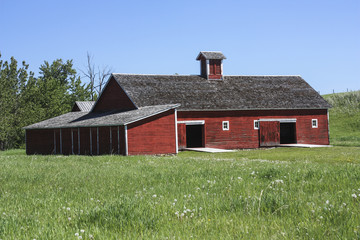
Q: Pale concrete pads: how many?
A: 2